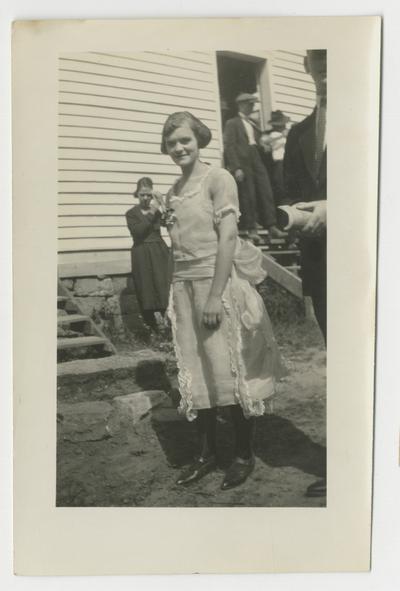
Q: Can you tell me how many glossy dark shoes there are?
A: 2